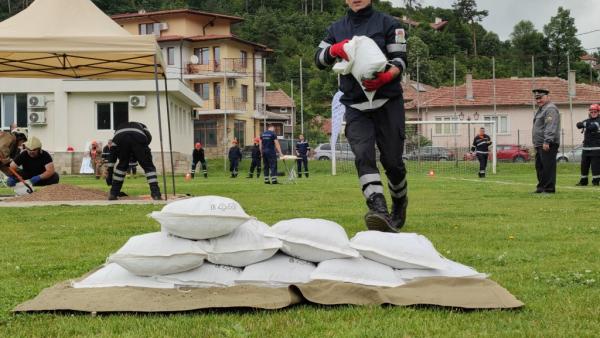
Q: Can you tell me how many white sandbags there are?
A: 11